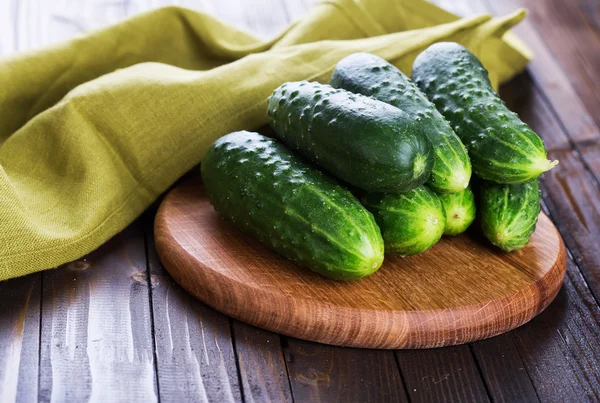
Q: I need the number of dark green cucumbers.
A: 7